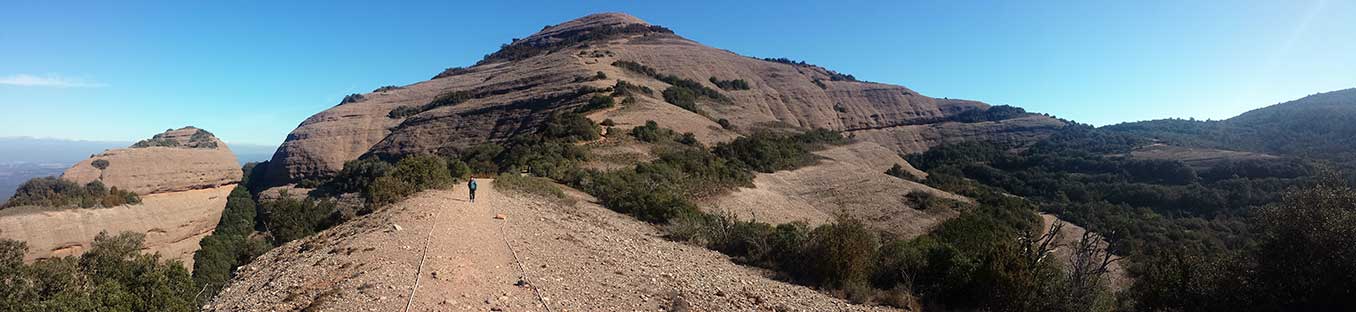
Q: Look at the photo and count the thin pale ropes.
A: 2